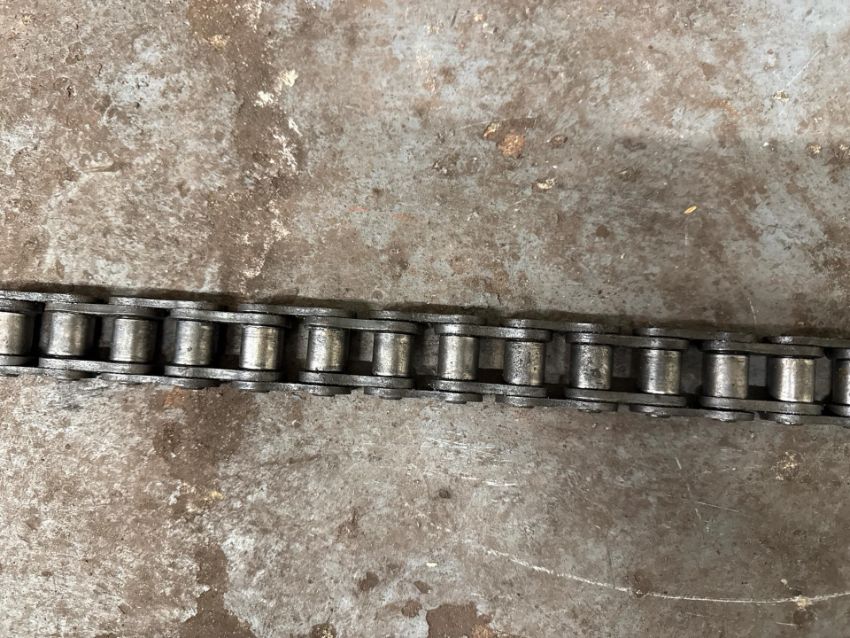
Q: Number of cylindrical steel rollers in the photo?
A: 14